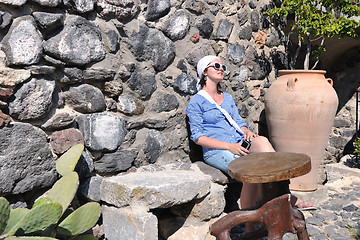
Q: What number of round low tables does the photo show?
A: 1